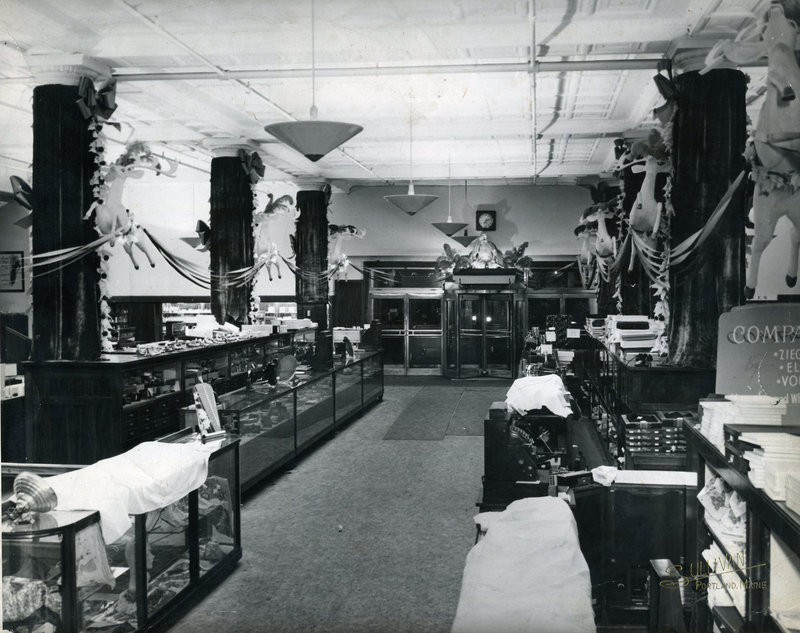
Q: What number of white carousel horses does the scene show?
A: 7